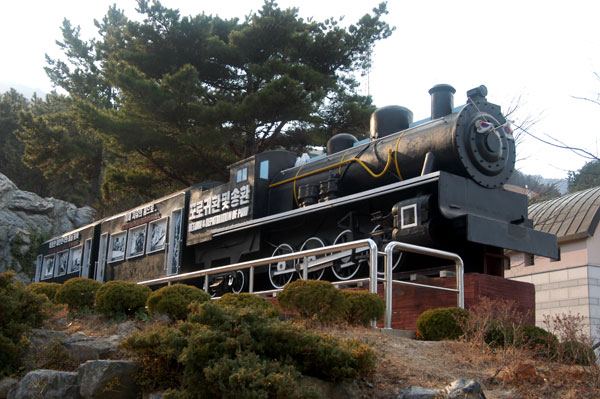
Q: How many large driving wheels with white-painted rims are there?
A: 4